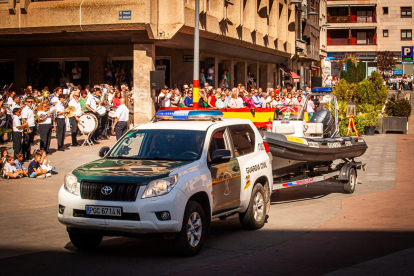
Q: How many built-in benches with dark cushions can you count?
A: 0